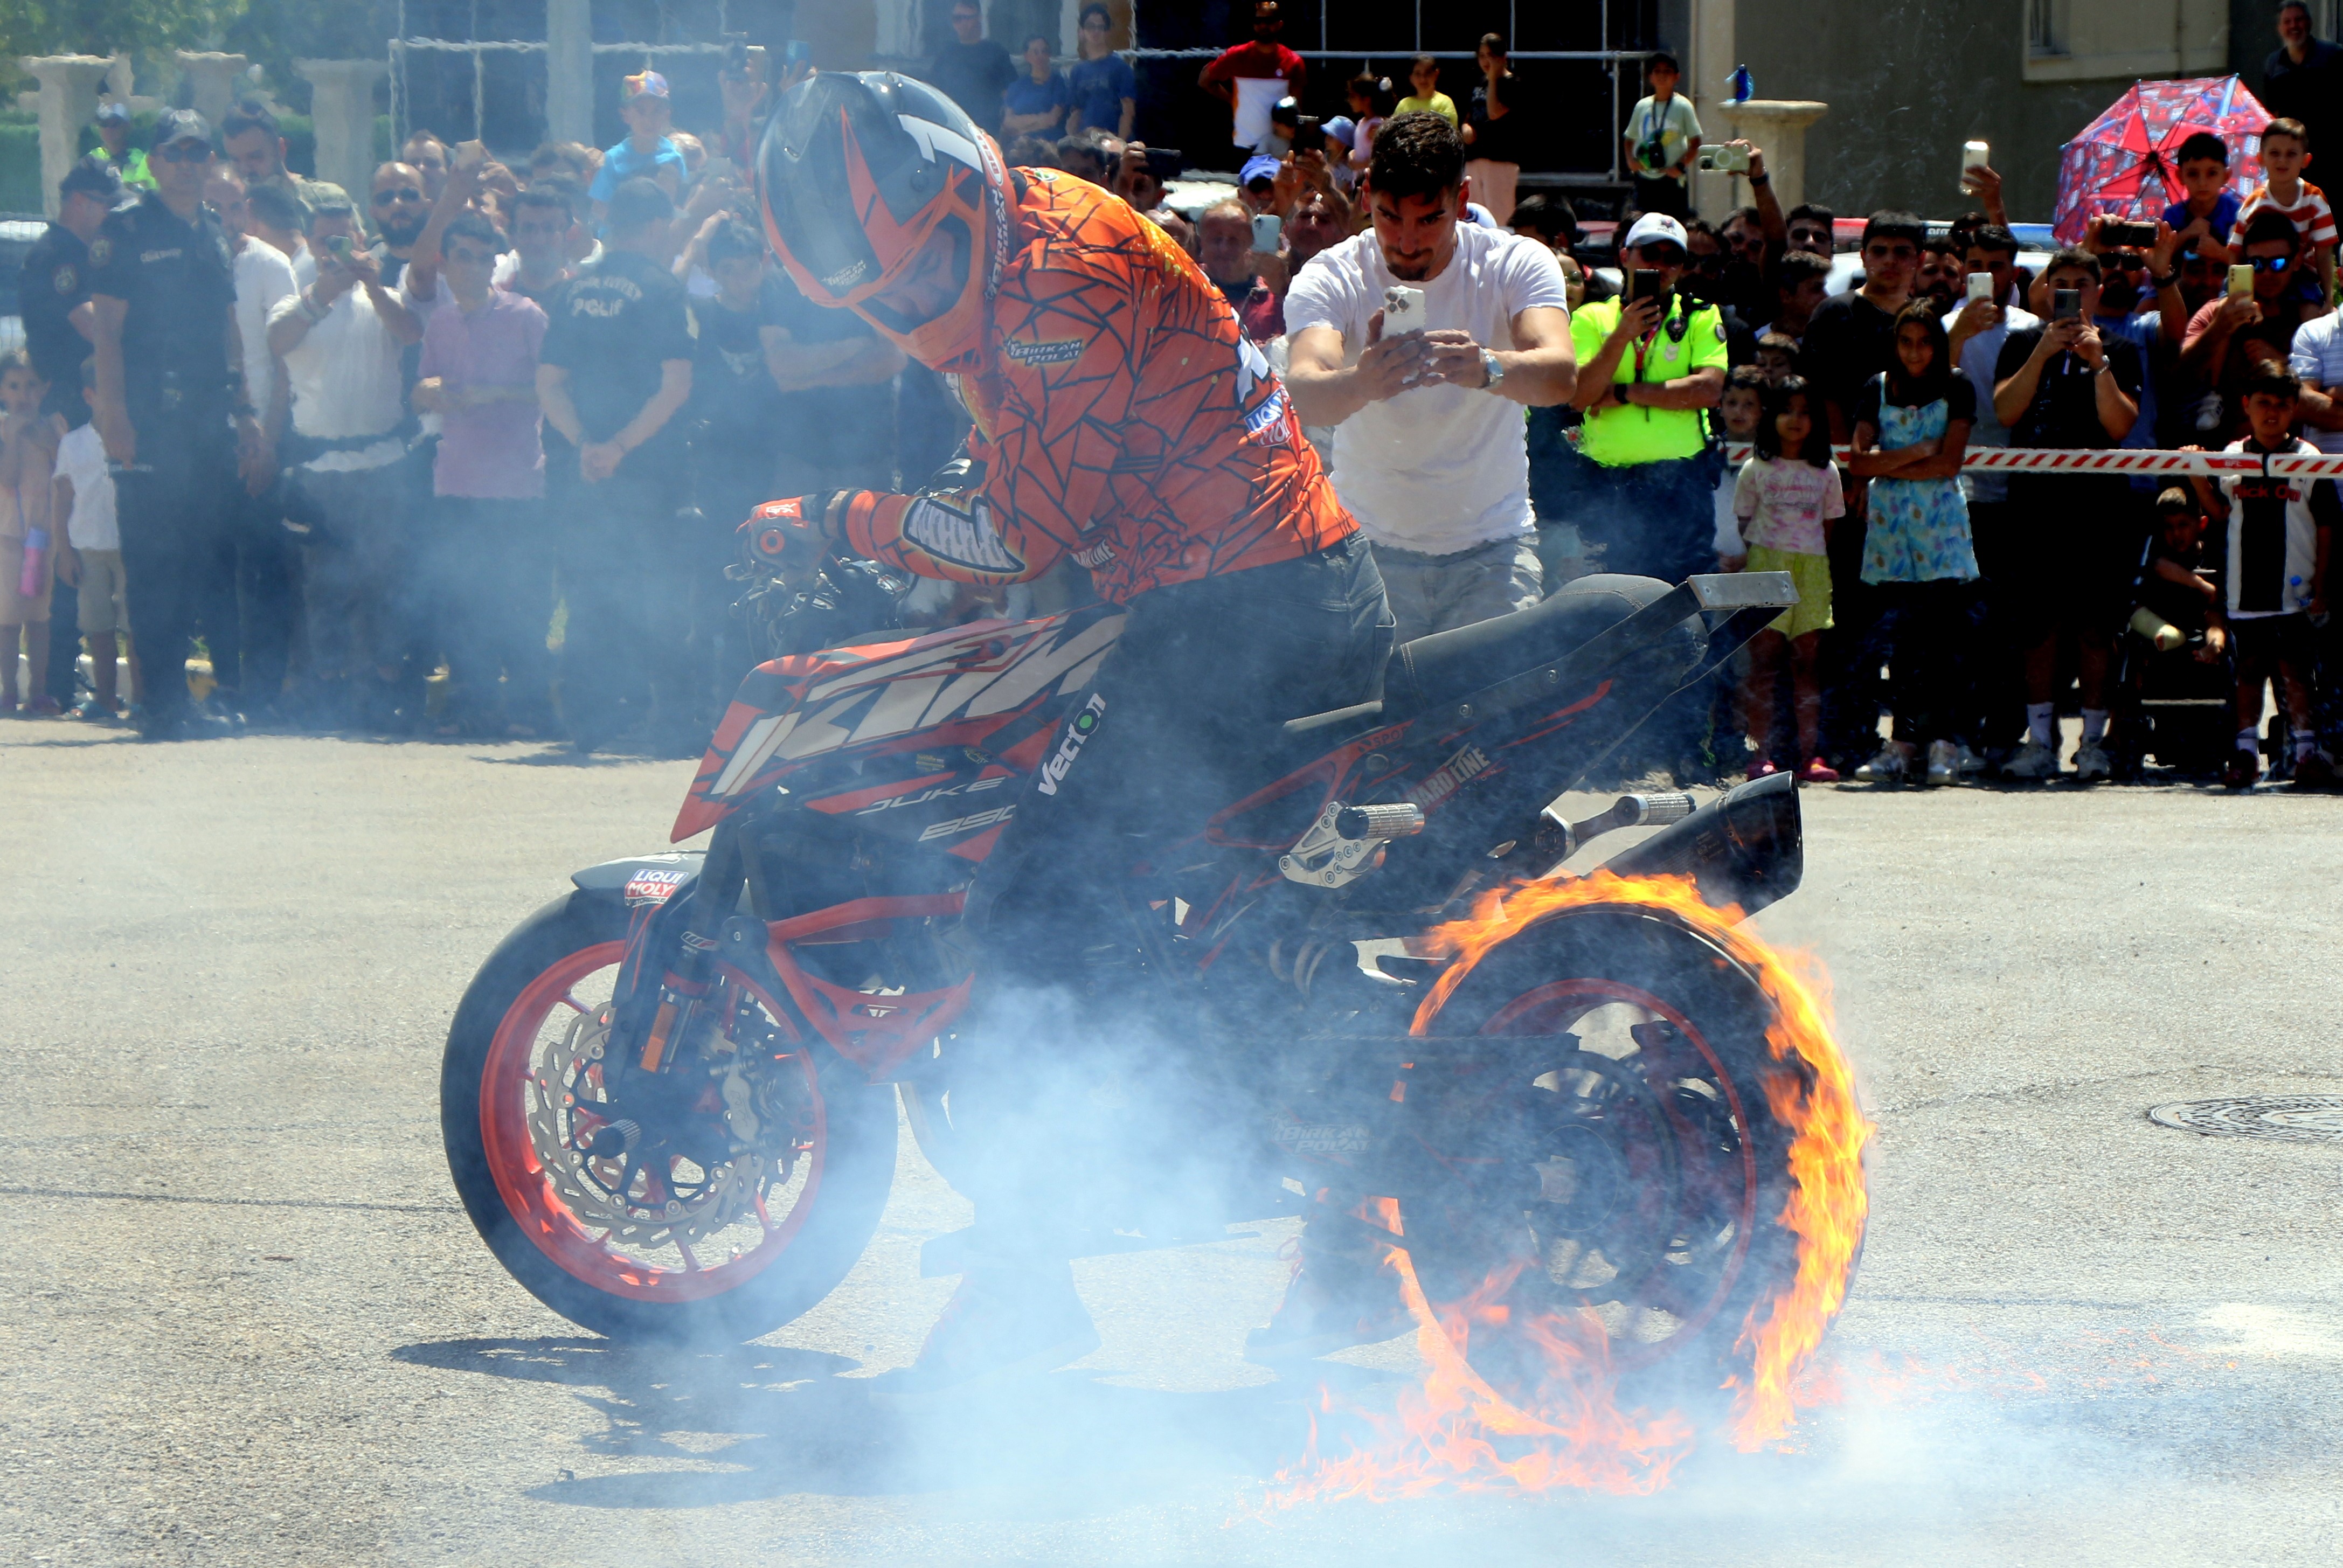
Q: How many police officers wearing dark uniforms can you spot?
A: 3